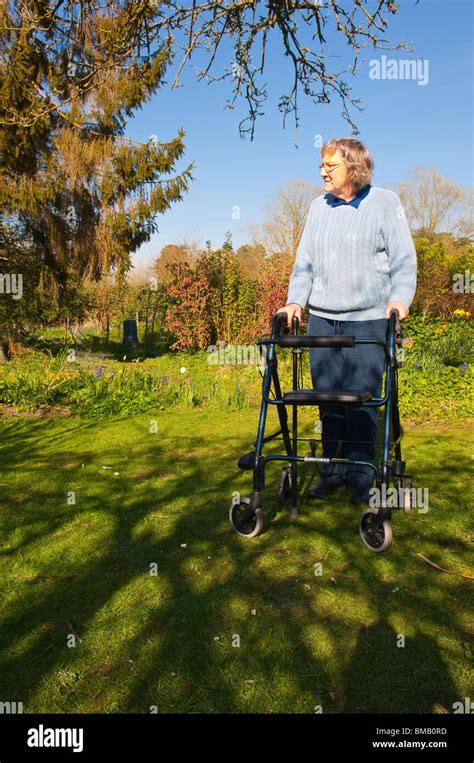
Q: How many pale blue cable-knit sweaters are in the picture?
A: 1